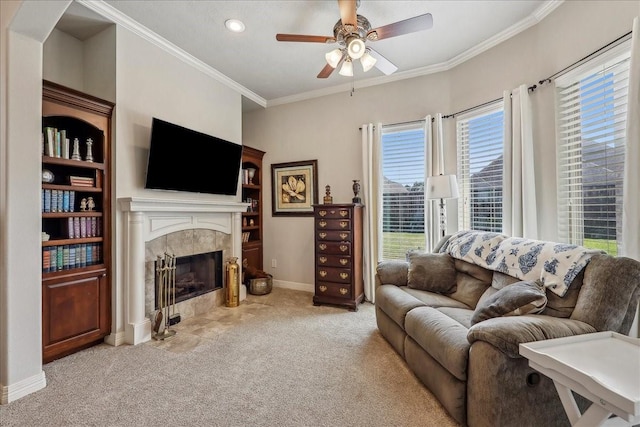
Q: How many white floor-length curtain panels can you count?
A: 4